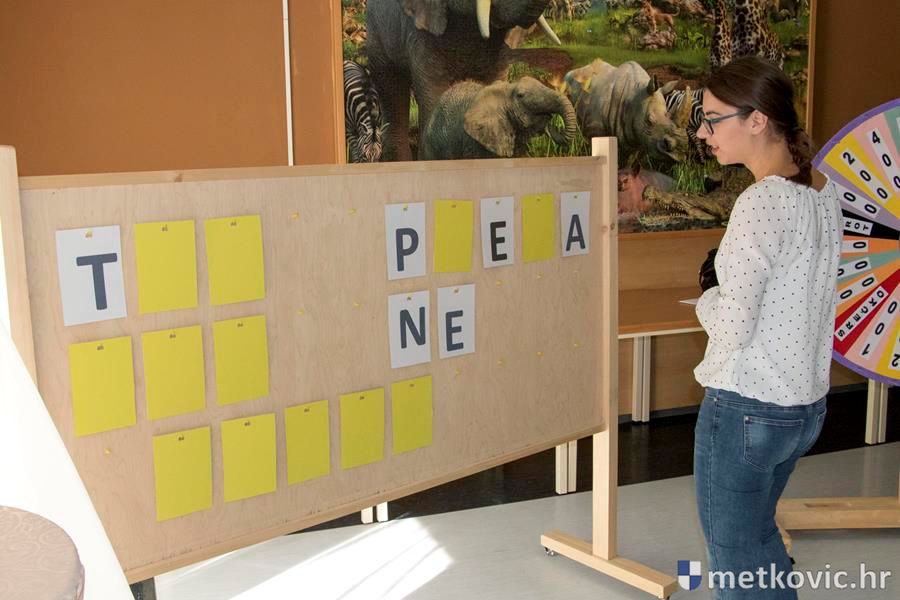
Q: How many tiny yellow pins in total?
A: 12